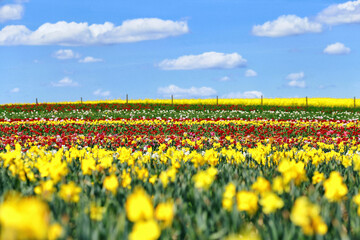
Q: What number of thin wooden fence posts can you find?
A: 8